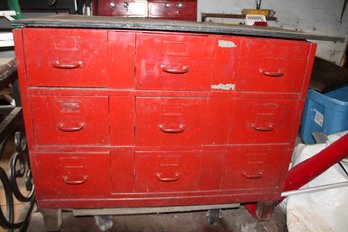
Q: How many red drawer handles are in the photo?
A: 9